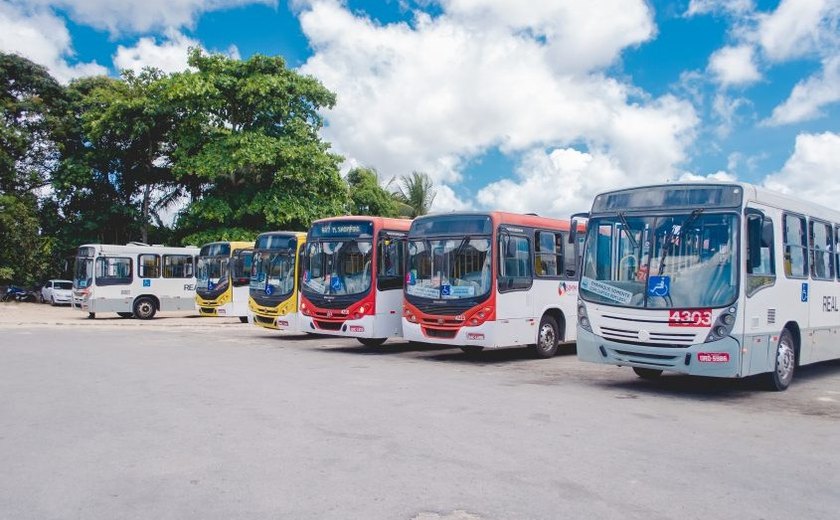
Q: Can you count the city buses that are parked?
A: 6